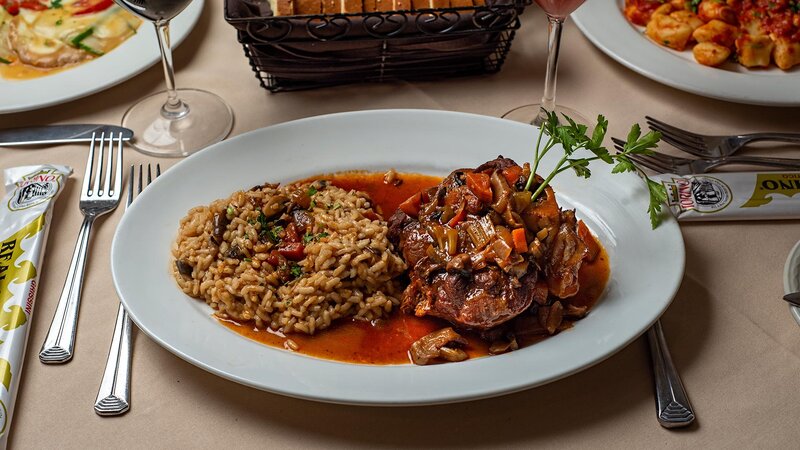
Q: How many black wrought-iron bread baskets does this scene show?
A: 1